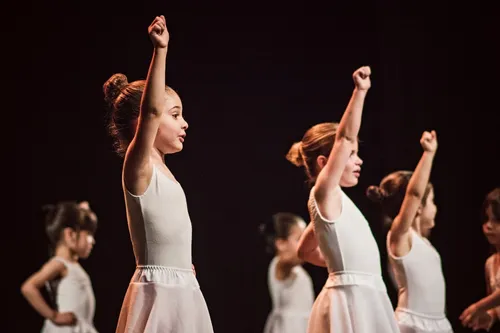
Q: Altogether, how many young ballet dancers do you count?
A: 6